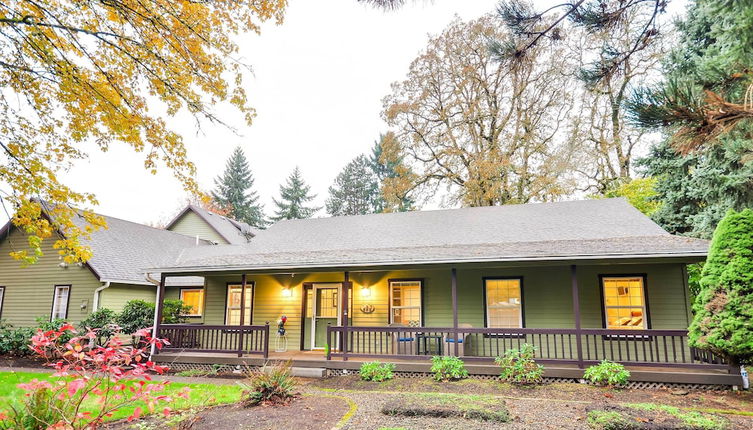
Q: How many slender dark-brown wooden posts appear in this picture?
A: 5